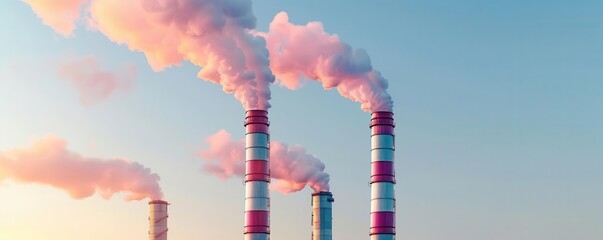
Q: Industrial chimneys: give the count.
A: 4